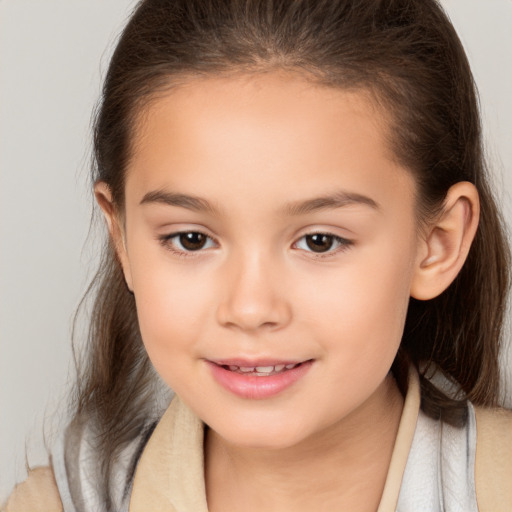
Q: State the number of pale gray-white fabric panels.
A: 2